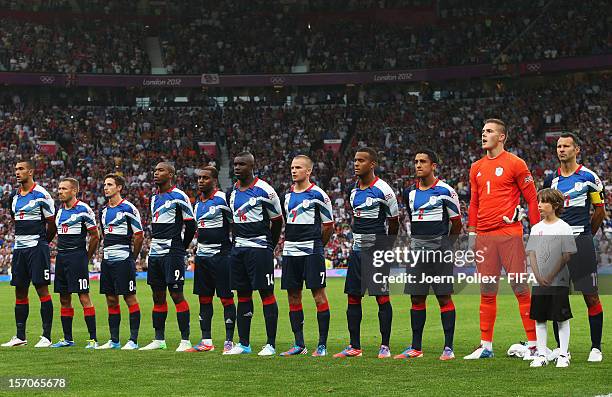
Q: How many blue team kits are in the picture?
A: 10